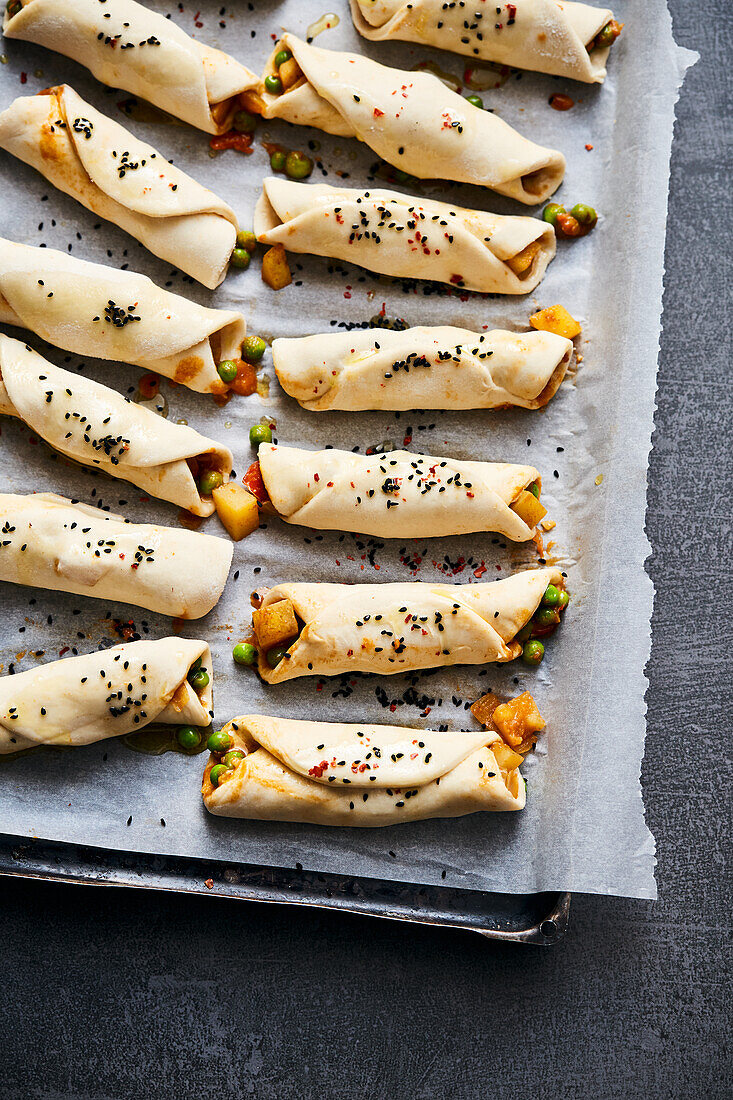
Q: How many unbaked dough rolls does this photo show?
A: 13